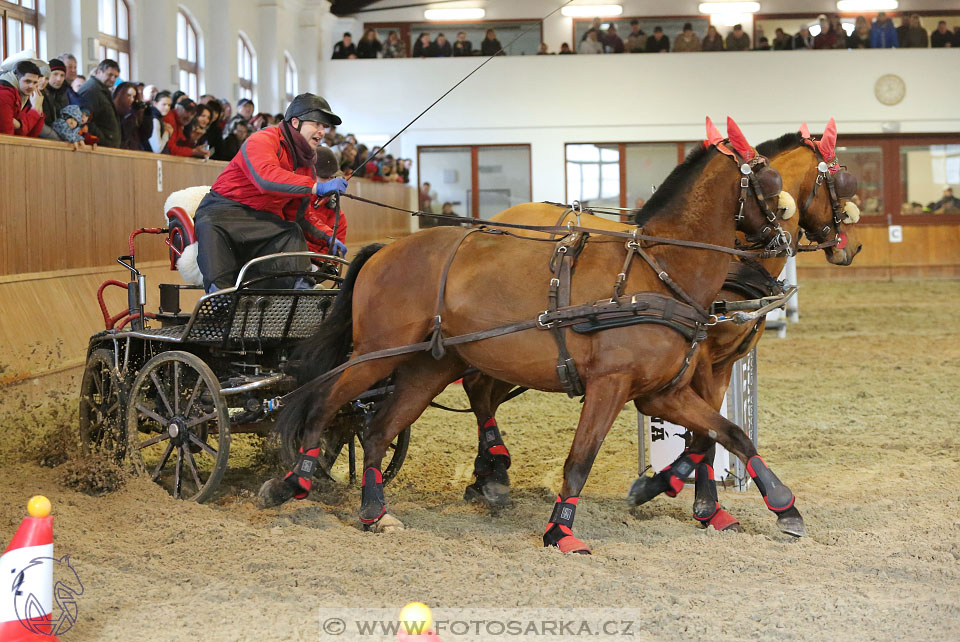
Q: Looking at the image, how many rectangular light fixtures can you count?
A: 4